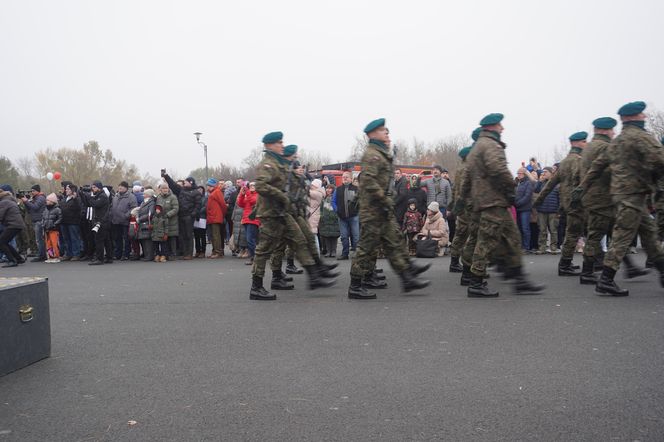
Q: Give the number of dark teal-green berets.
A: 9